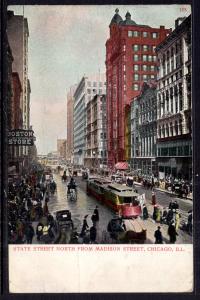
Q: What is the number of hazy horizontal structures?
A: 1